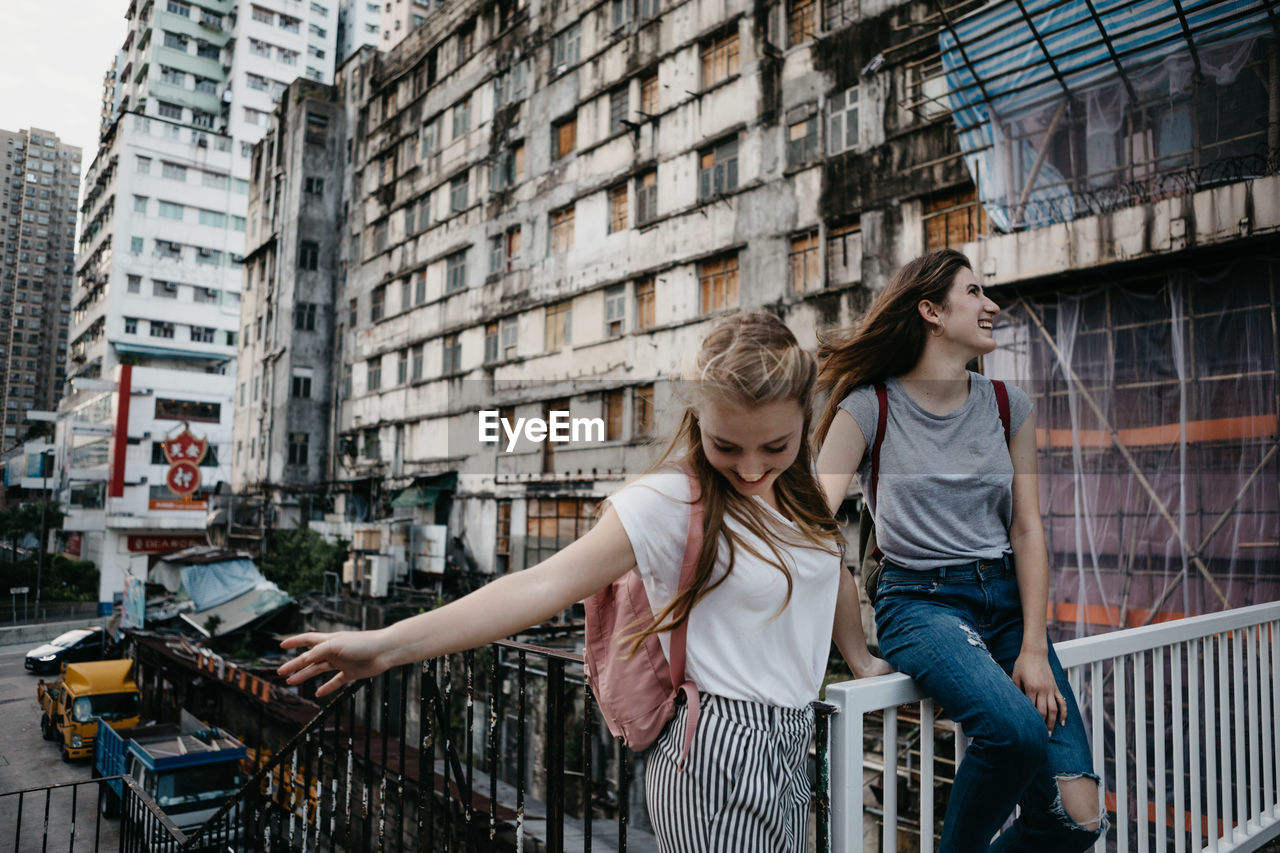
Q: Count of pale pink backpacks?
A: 1